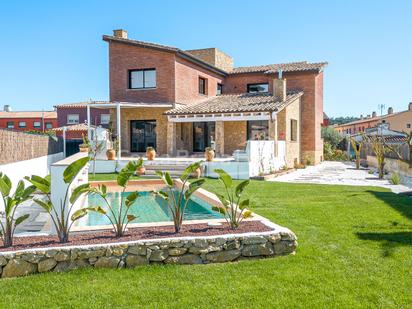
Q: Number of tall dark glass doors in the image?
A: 2